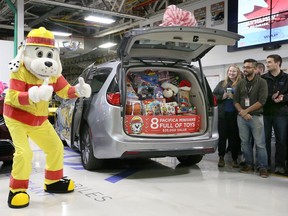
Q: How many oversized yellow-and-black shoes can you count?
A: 2